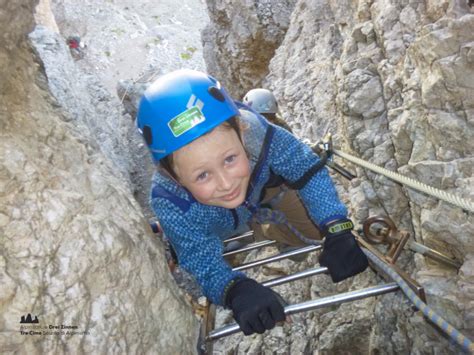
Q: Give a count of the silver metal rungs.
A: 5